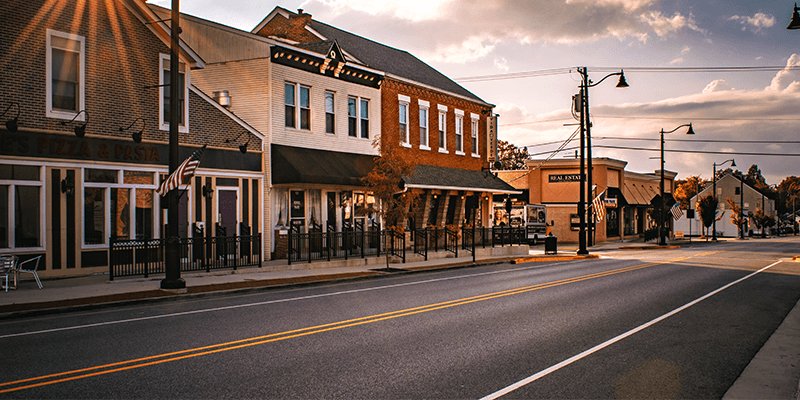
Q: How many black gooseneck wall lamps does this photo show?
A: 4